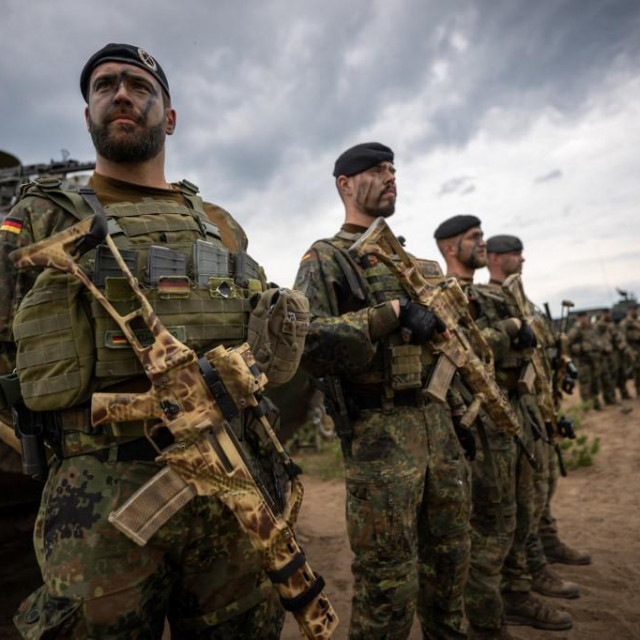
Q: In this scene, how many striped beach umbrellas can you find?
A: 0